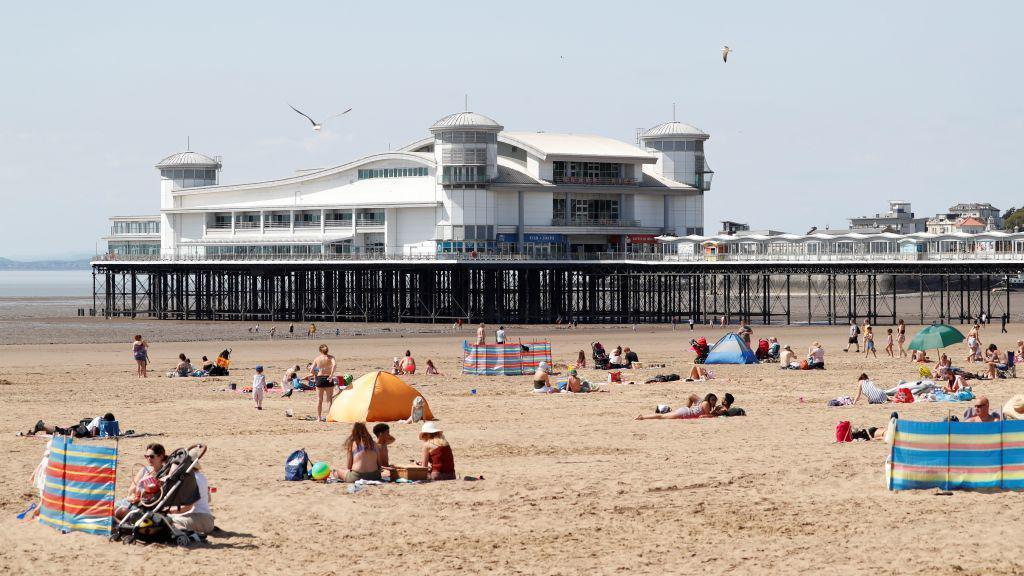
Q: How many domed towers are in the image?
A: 3